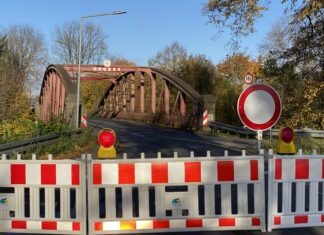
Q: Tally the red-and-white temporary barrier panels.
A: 3